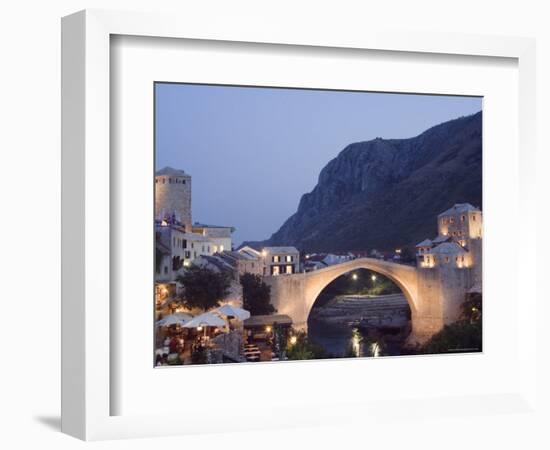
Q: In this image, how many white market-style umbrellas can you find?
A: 3